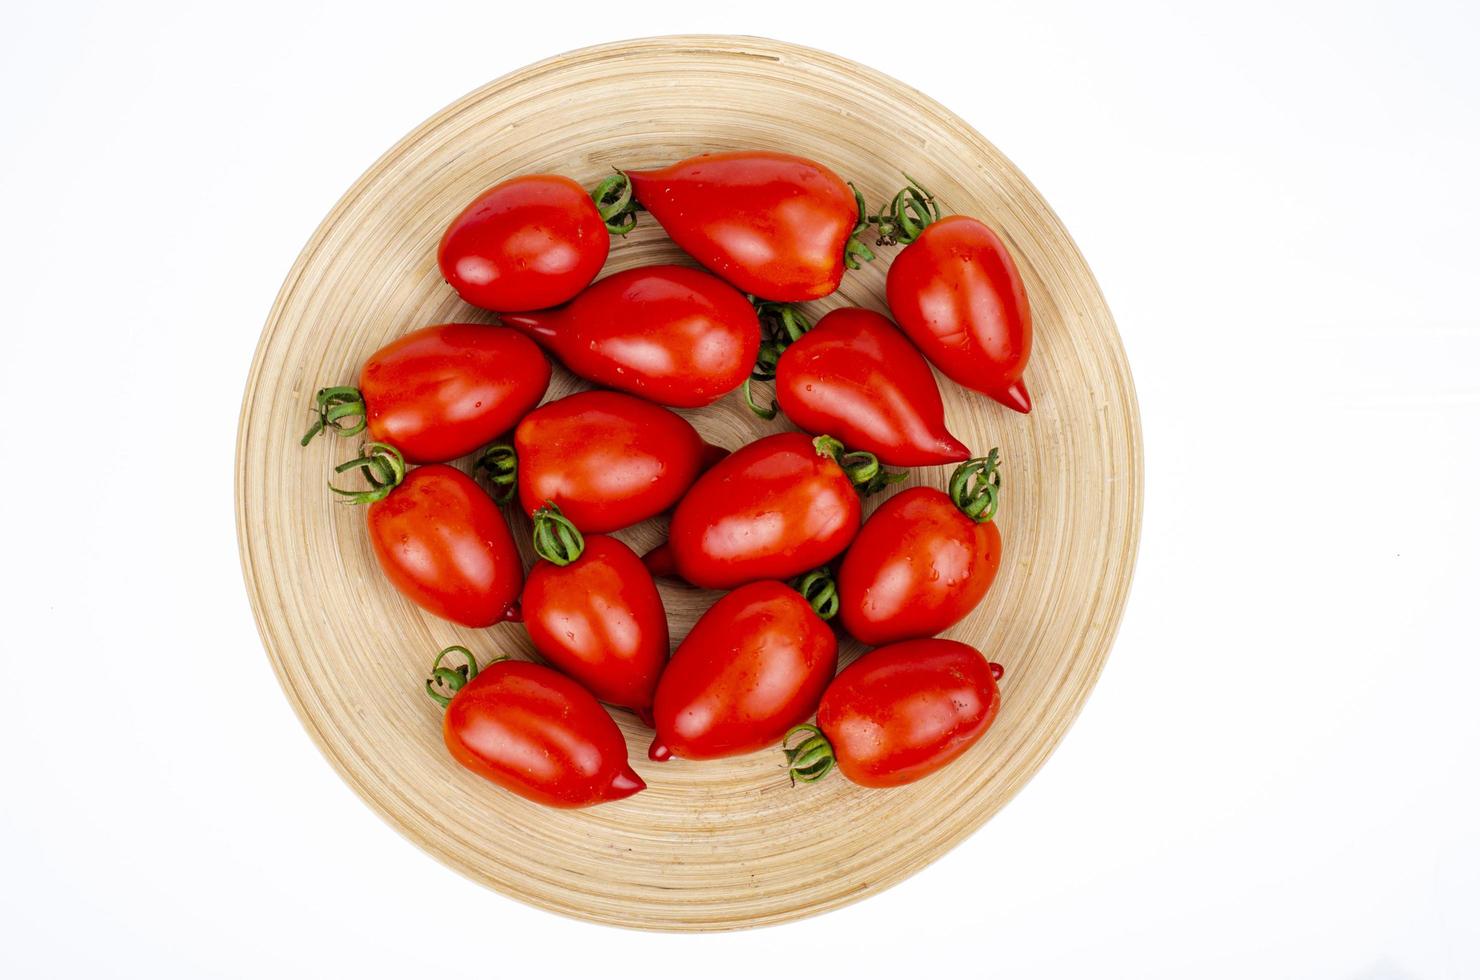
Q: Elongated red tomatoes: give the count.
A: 14